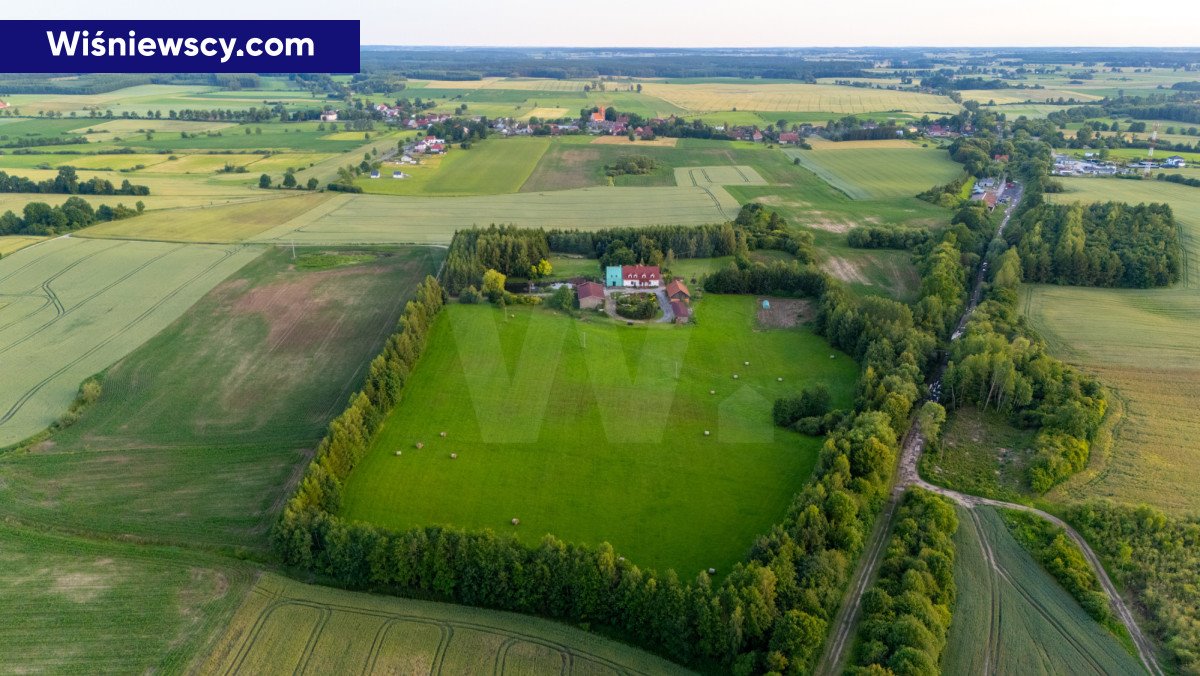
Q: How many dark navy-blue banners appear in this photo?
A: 1